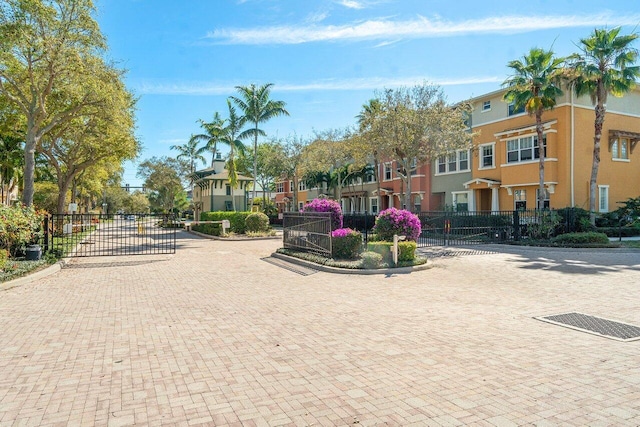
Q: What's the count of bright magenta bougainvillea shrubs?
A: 3